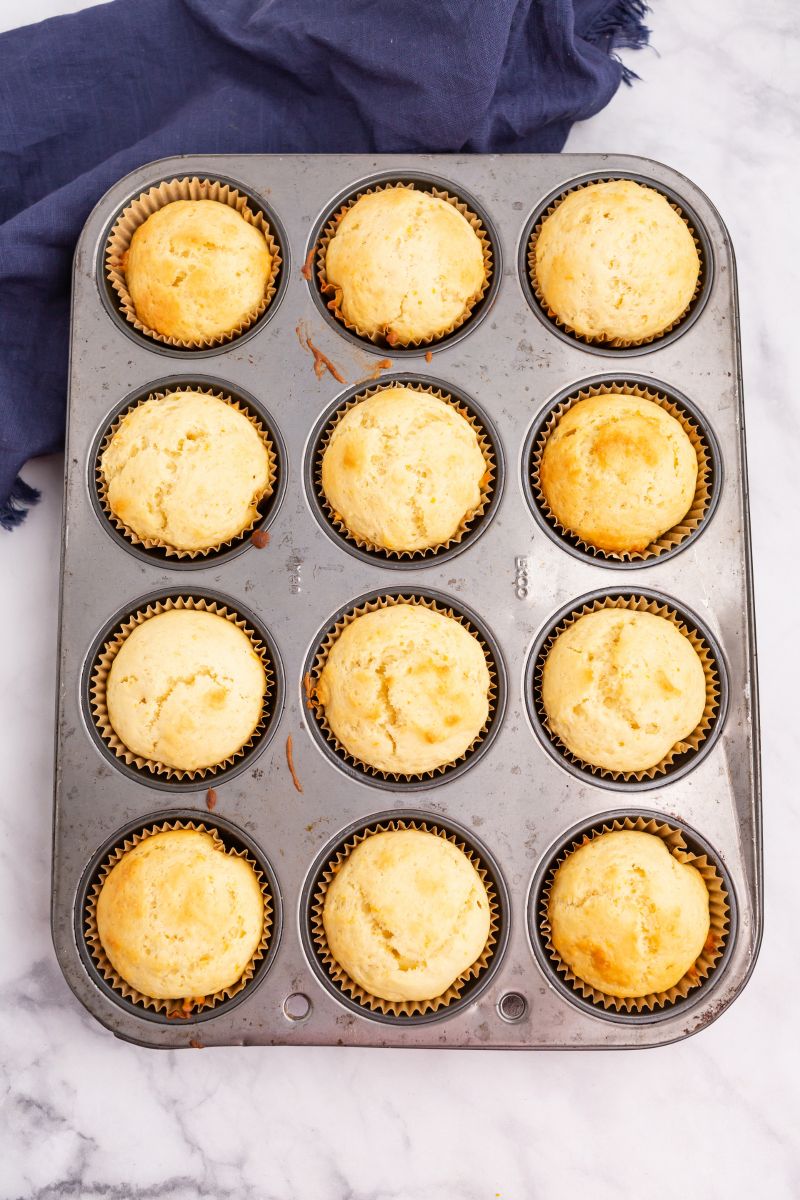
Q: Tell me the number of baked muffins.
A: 12